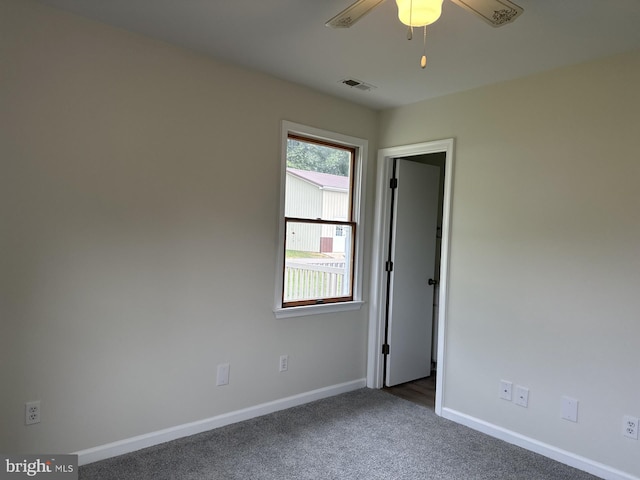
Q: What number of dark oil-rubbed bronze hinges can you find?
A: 3